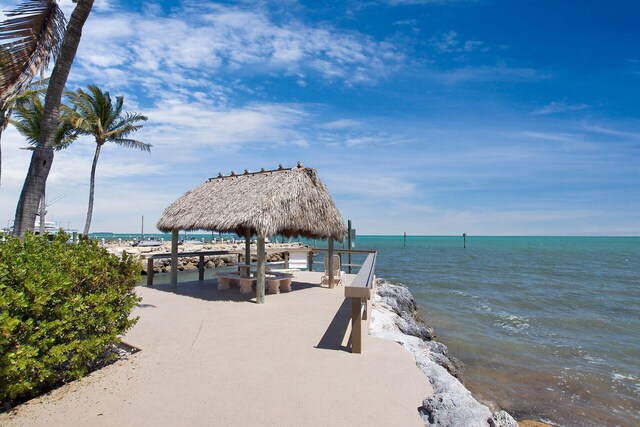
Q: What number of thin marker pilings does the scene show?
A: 2